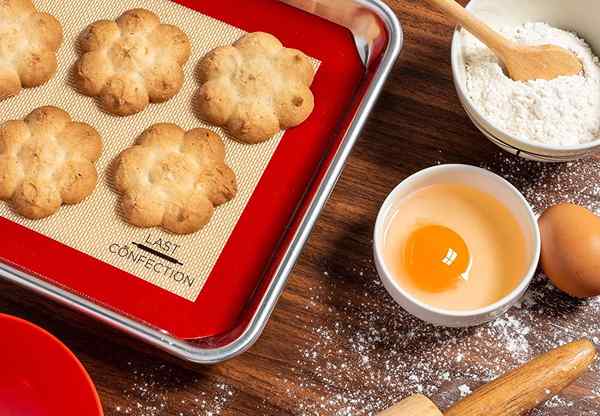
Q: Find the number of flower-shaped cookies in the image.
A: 5